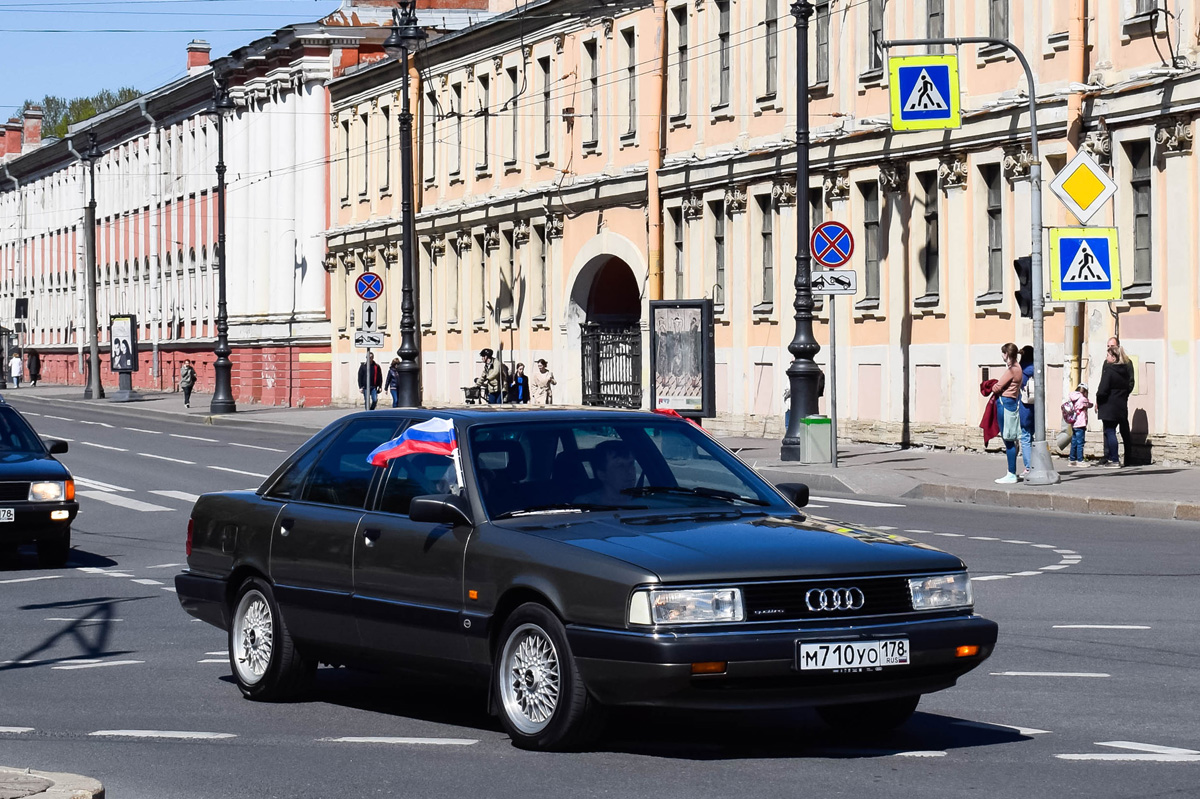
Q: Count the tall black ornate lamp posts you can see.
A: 4